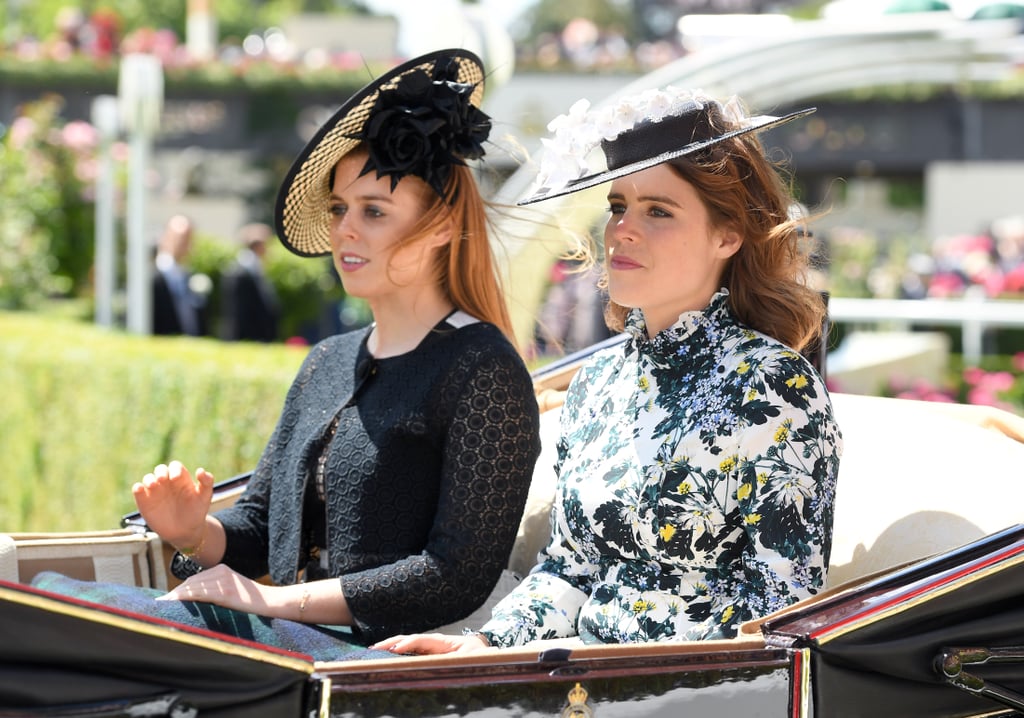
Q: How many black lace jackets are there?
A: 1